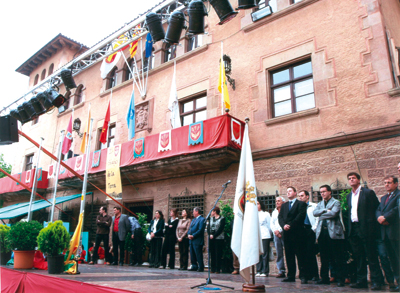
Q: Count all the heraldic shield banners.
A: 11